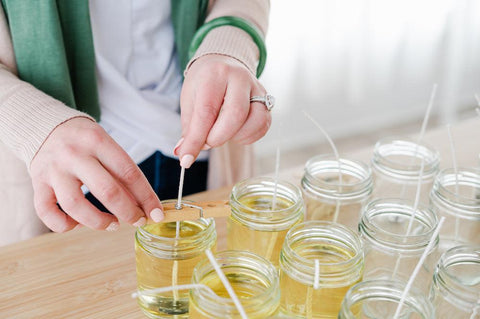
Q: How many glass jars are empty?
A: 6